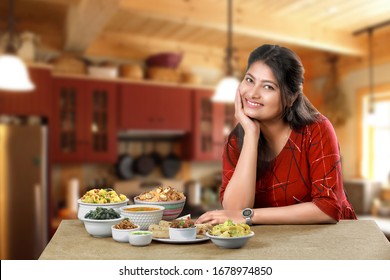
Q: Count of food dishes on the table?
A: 9